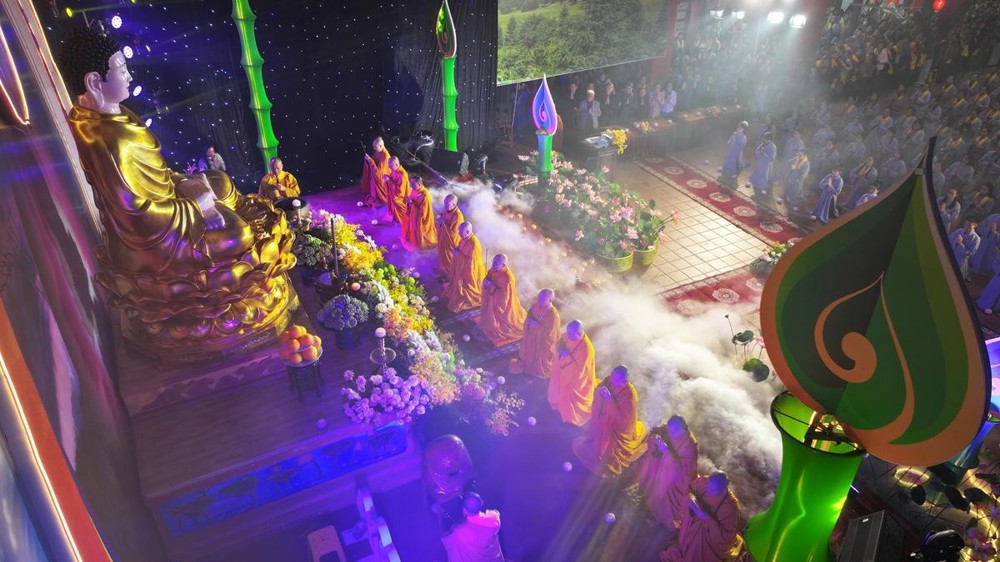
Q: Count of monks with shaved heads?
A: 13